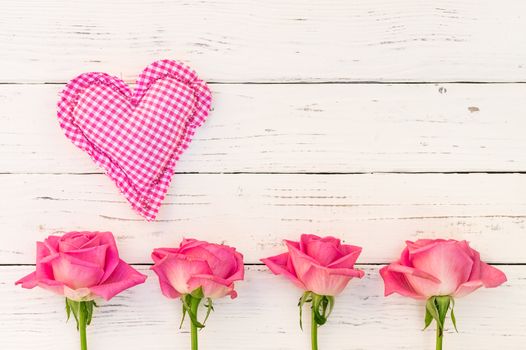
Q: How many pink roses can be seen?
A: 4